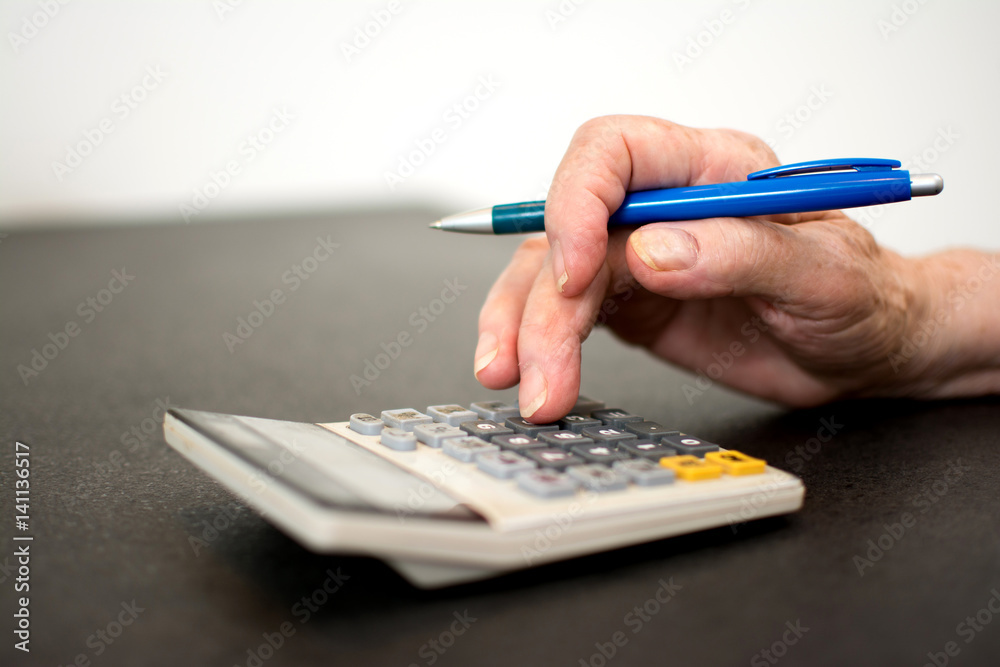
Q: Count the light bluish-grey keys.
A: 11